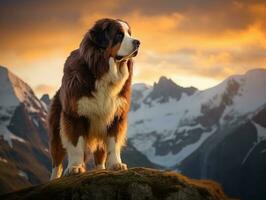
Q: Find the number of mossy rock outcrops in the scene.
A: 1